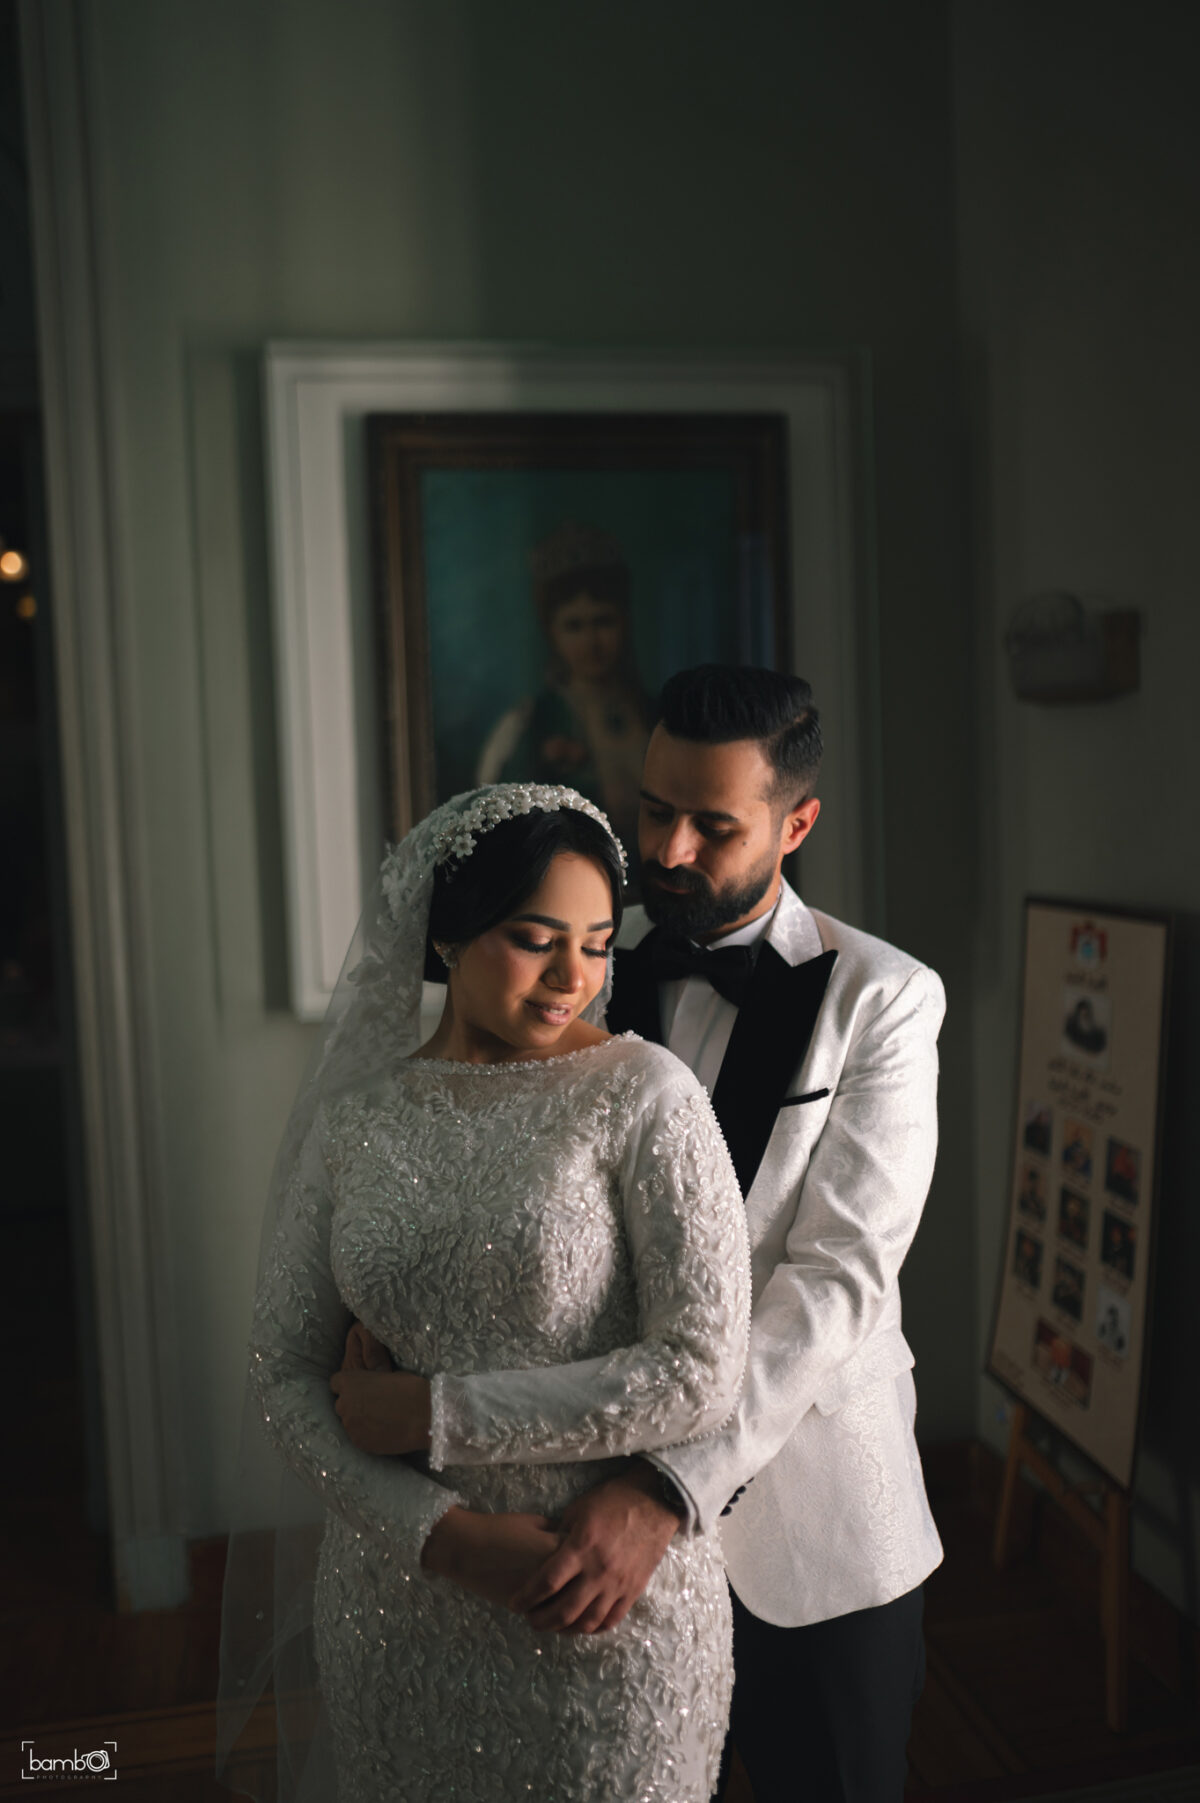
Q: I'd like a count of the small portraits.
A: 11